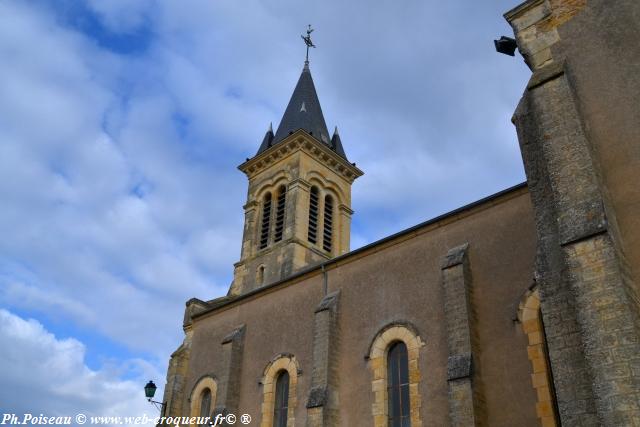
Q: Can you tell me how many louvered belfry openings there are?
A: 4